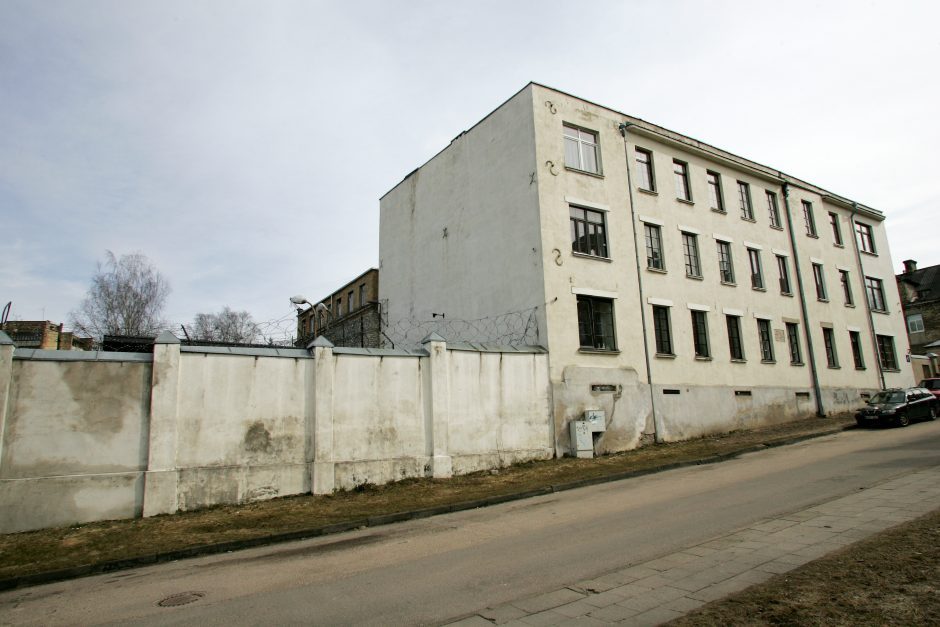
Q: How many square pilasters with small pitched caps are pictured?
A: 4